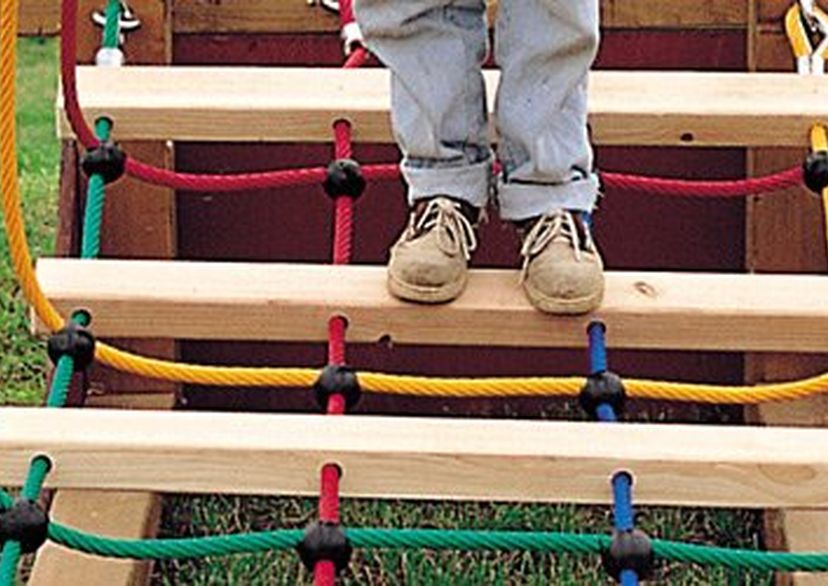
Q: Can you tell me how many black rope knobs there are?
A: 9